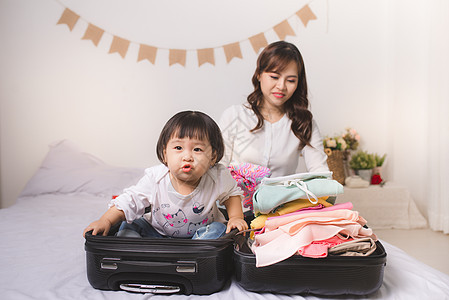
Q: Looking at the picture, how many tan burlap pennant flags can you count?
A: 10